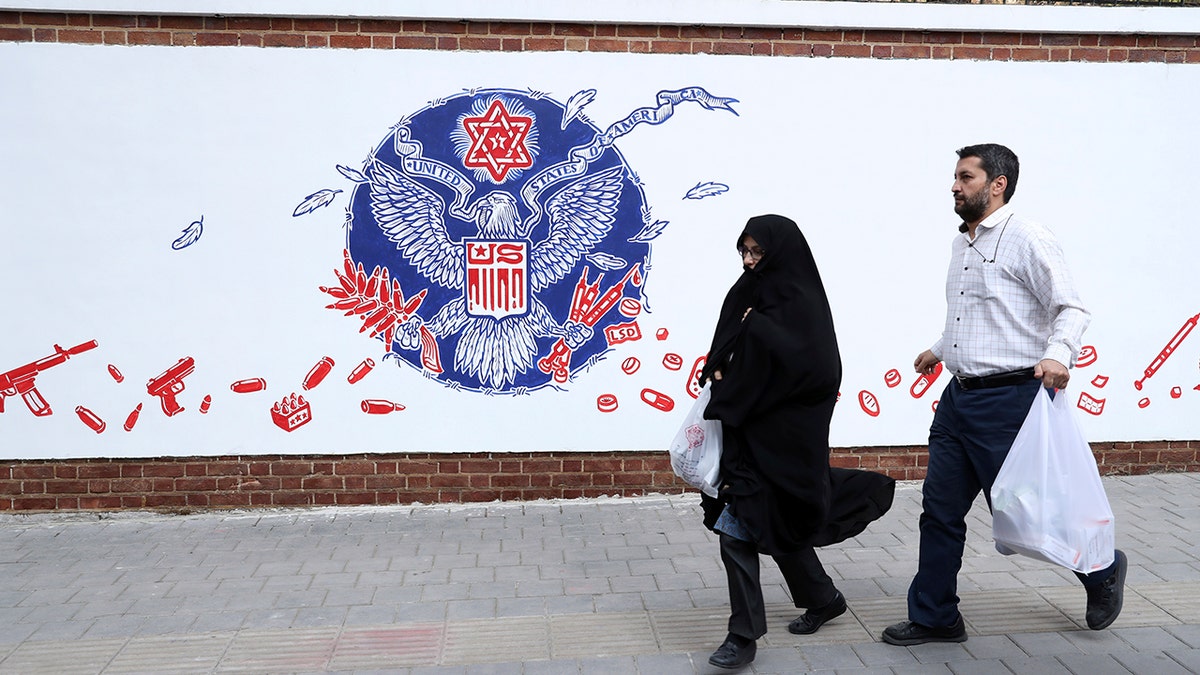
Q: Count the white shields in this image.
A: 1